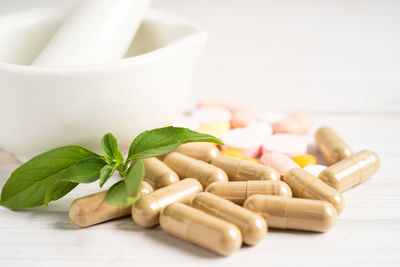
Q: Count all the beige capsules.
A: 13